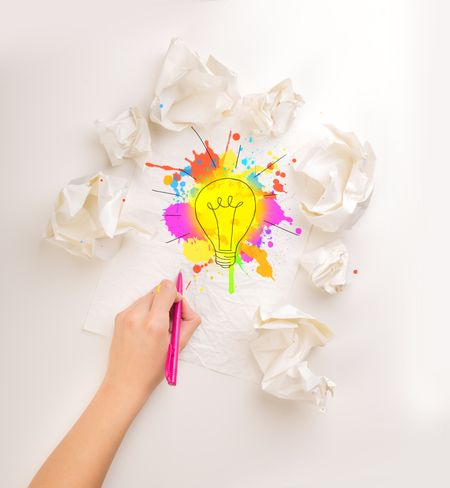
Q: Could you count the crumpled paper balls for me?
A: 7